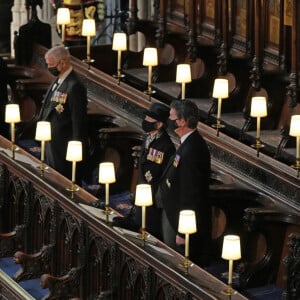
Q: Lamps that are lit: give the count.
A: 15